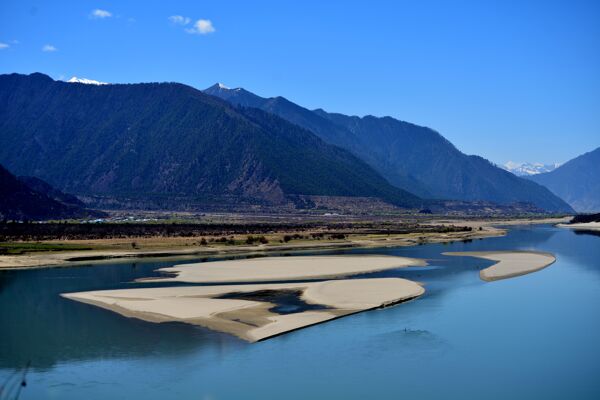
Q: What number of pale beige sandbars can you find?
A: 3